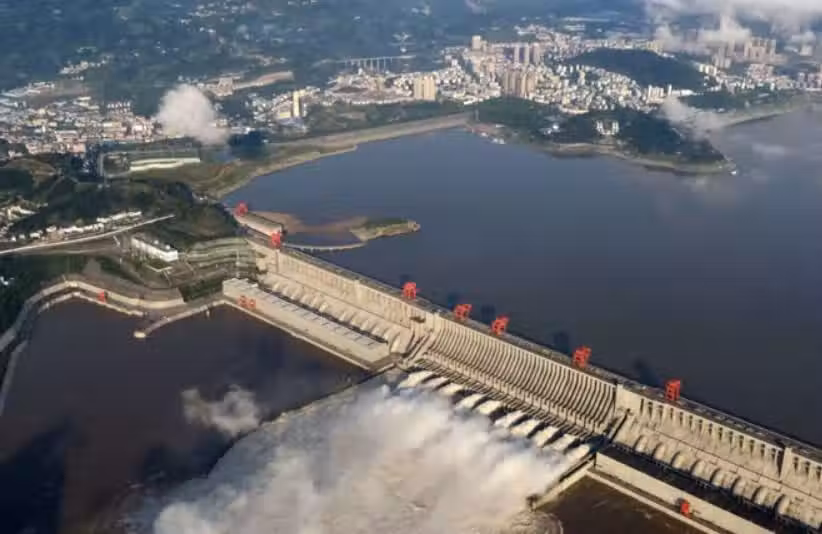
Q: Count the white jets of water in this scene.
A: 10